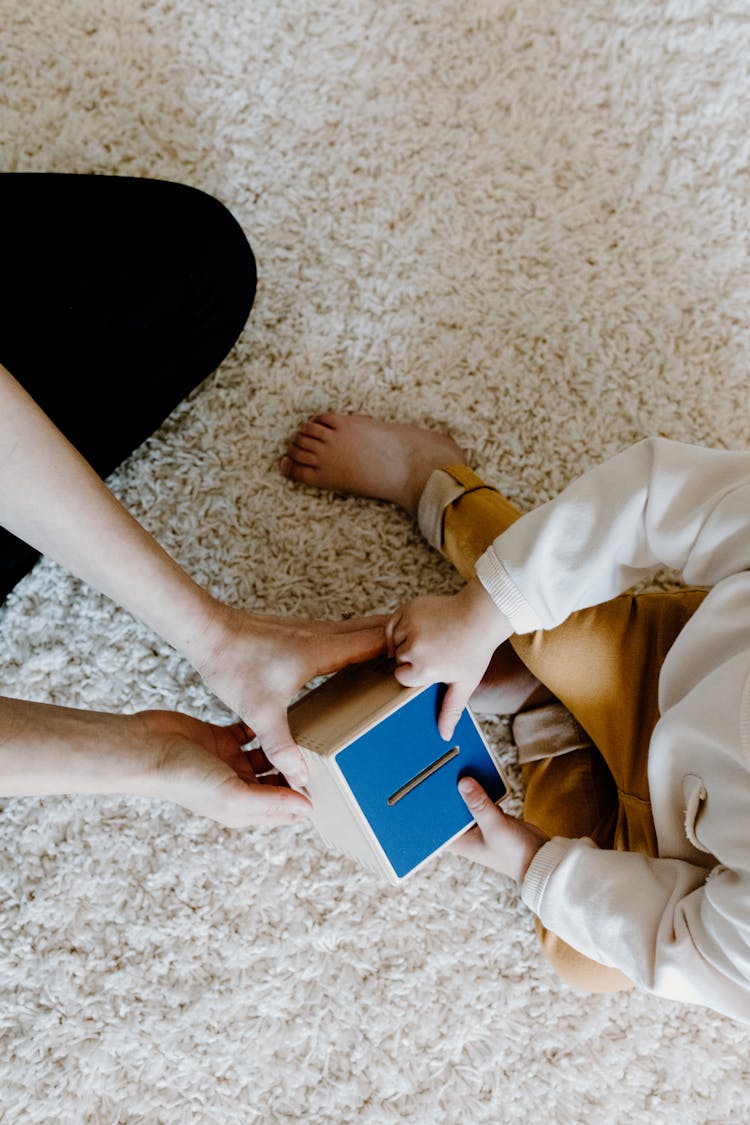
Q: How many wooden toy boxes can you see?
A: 1